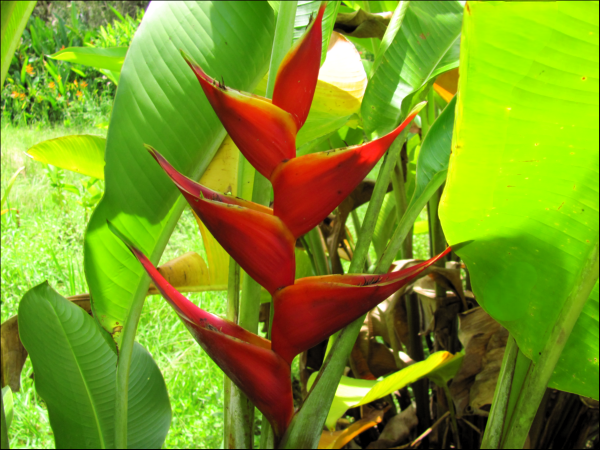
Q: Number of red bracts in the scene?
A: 6